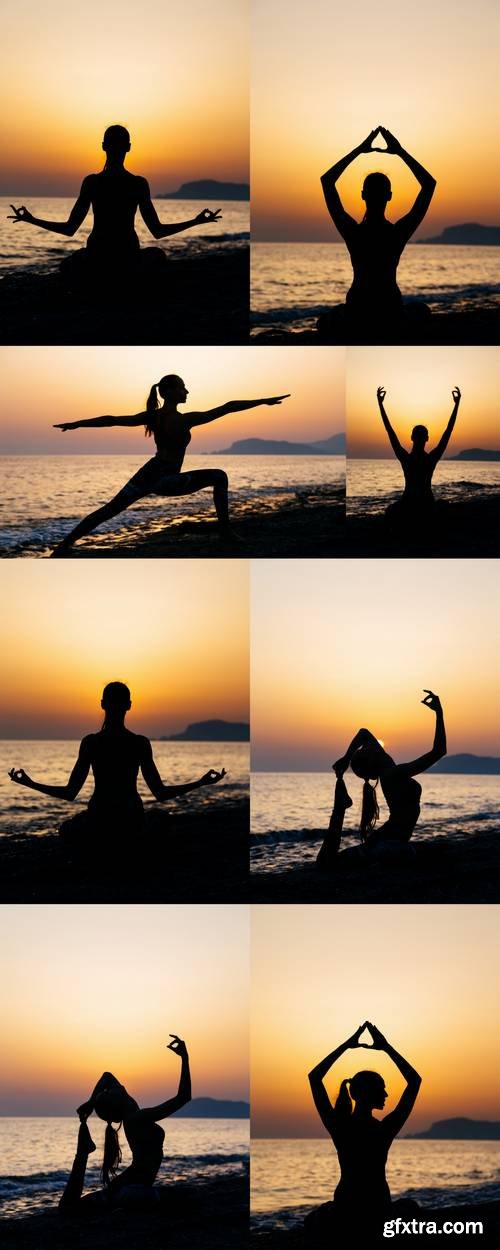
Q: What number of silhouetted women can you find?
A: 8